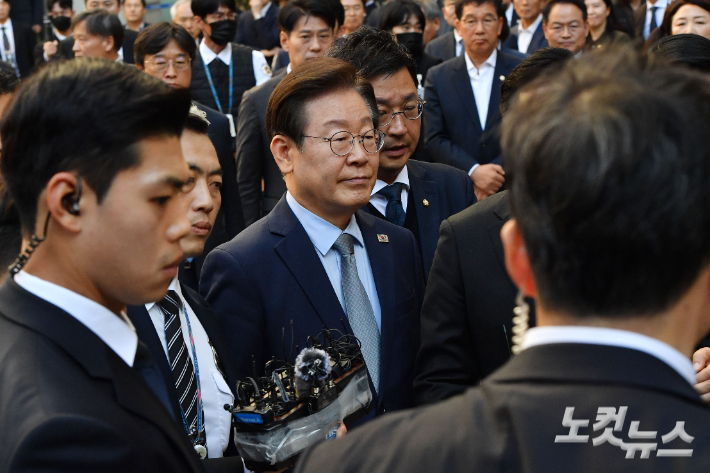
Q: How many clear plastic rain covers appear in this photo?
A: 1